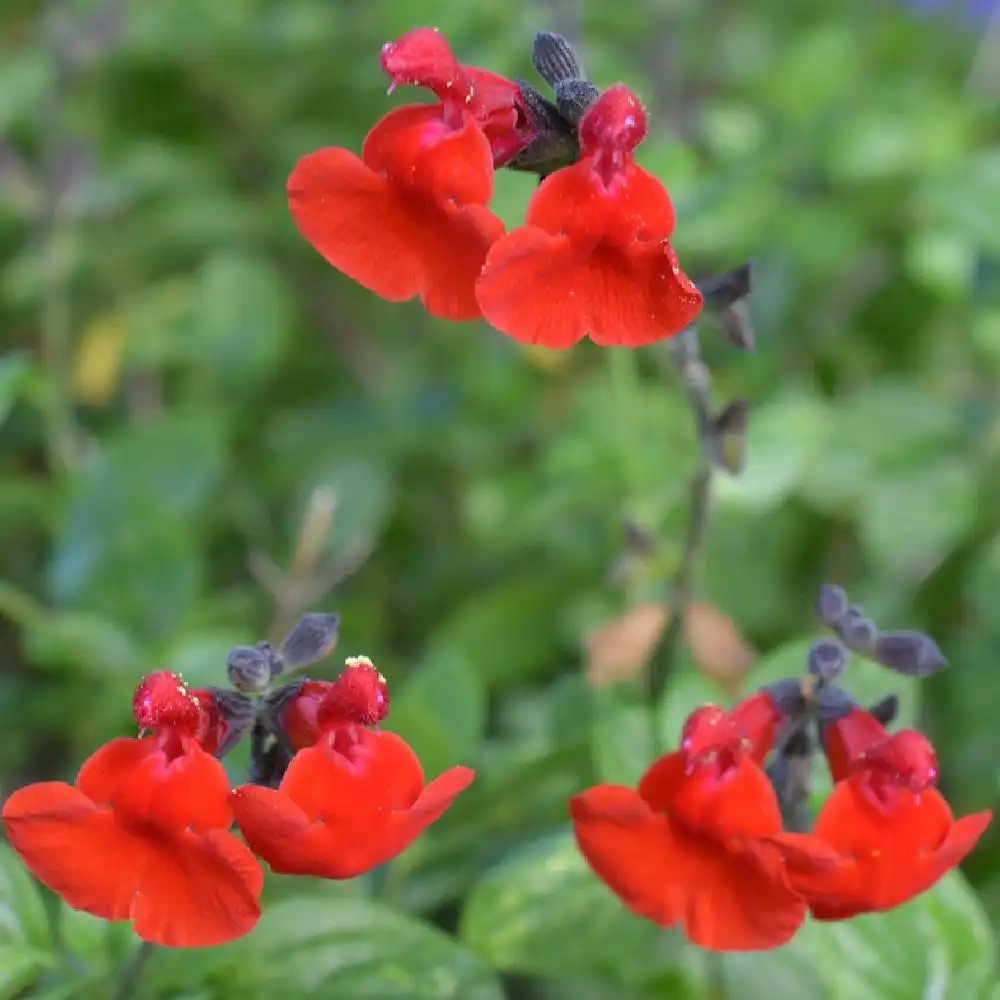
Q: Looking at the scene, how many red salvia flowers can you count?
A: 6